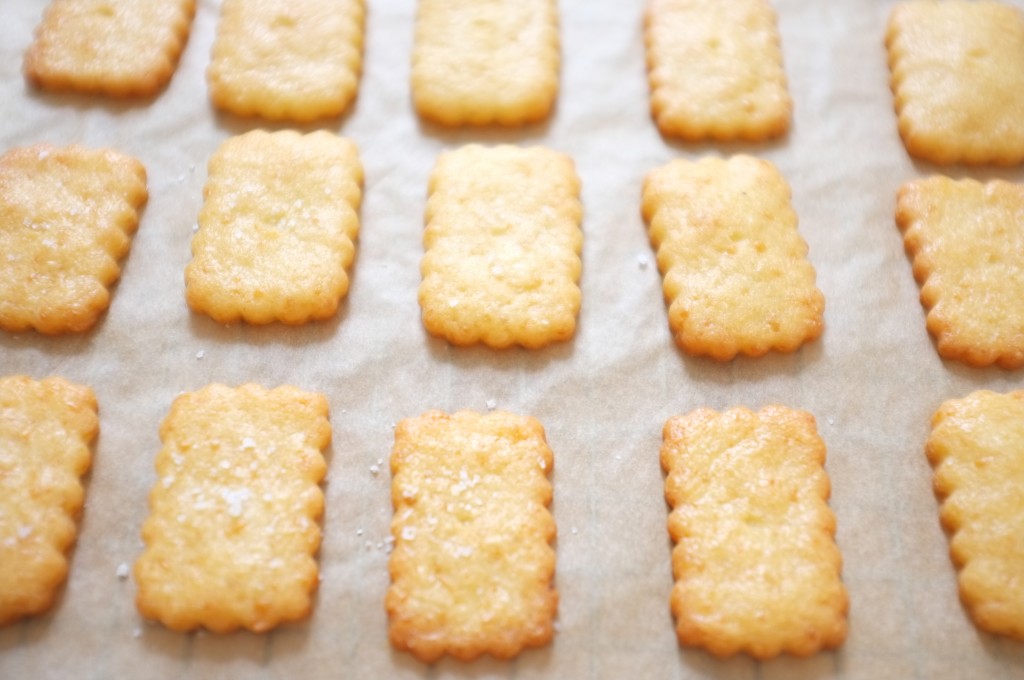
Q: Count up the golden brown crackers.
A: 15